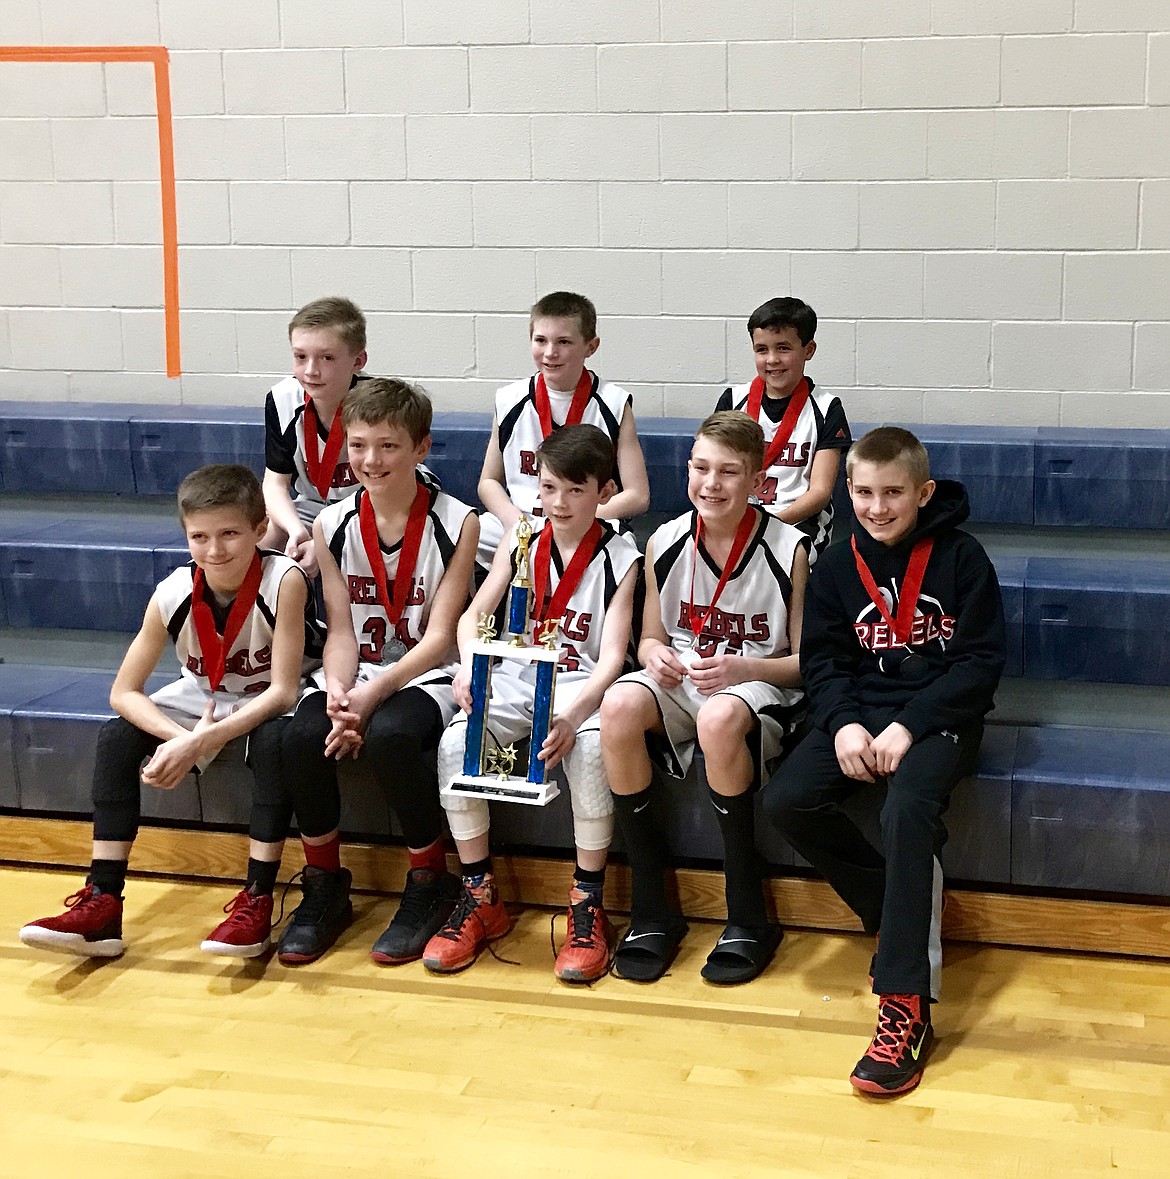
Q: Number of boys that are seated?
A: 8